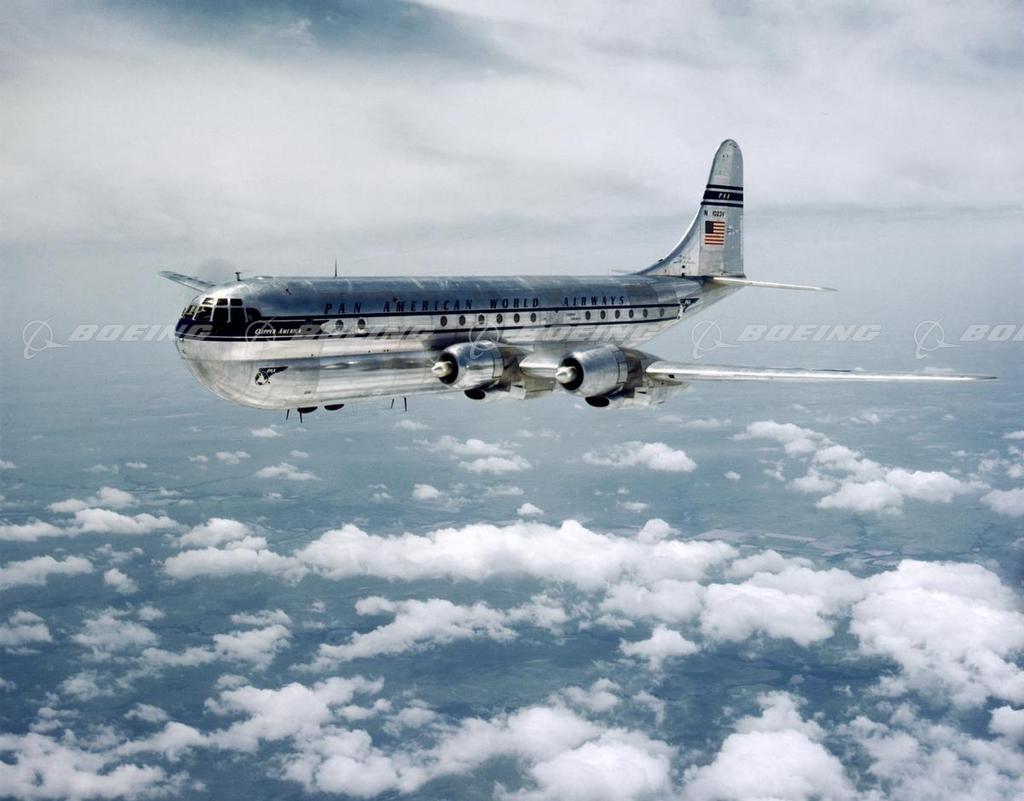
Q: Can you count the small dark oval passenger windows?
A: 14